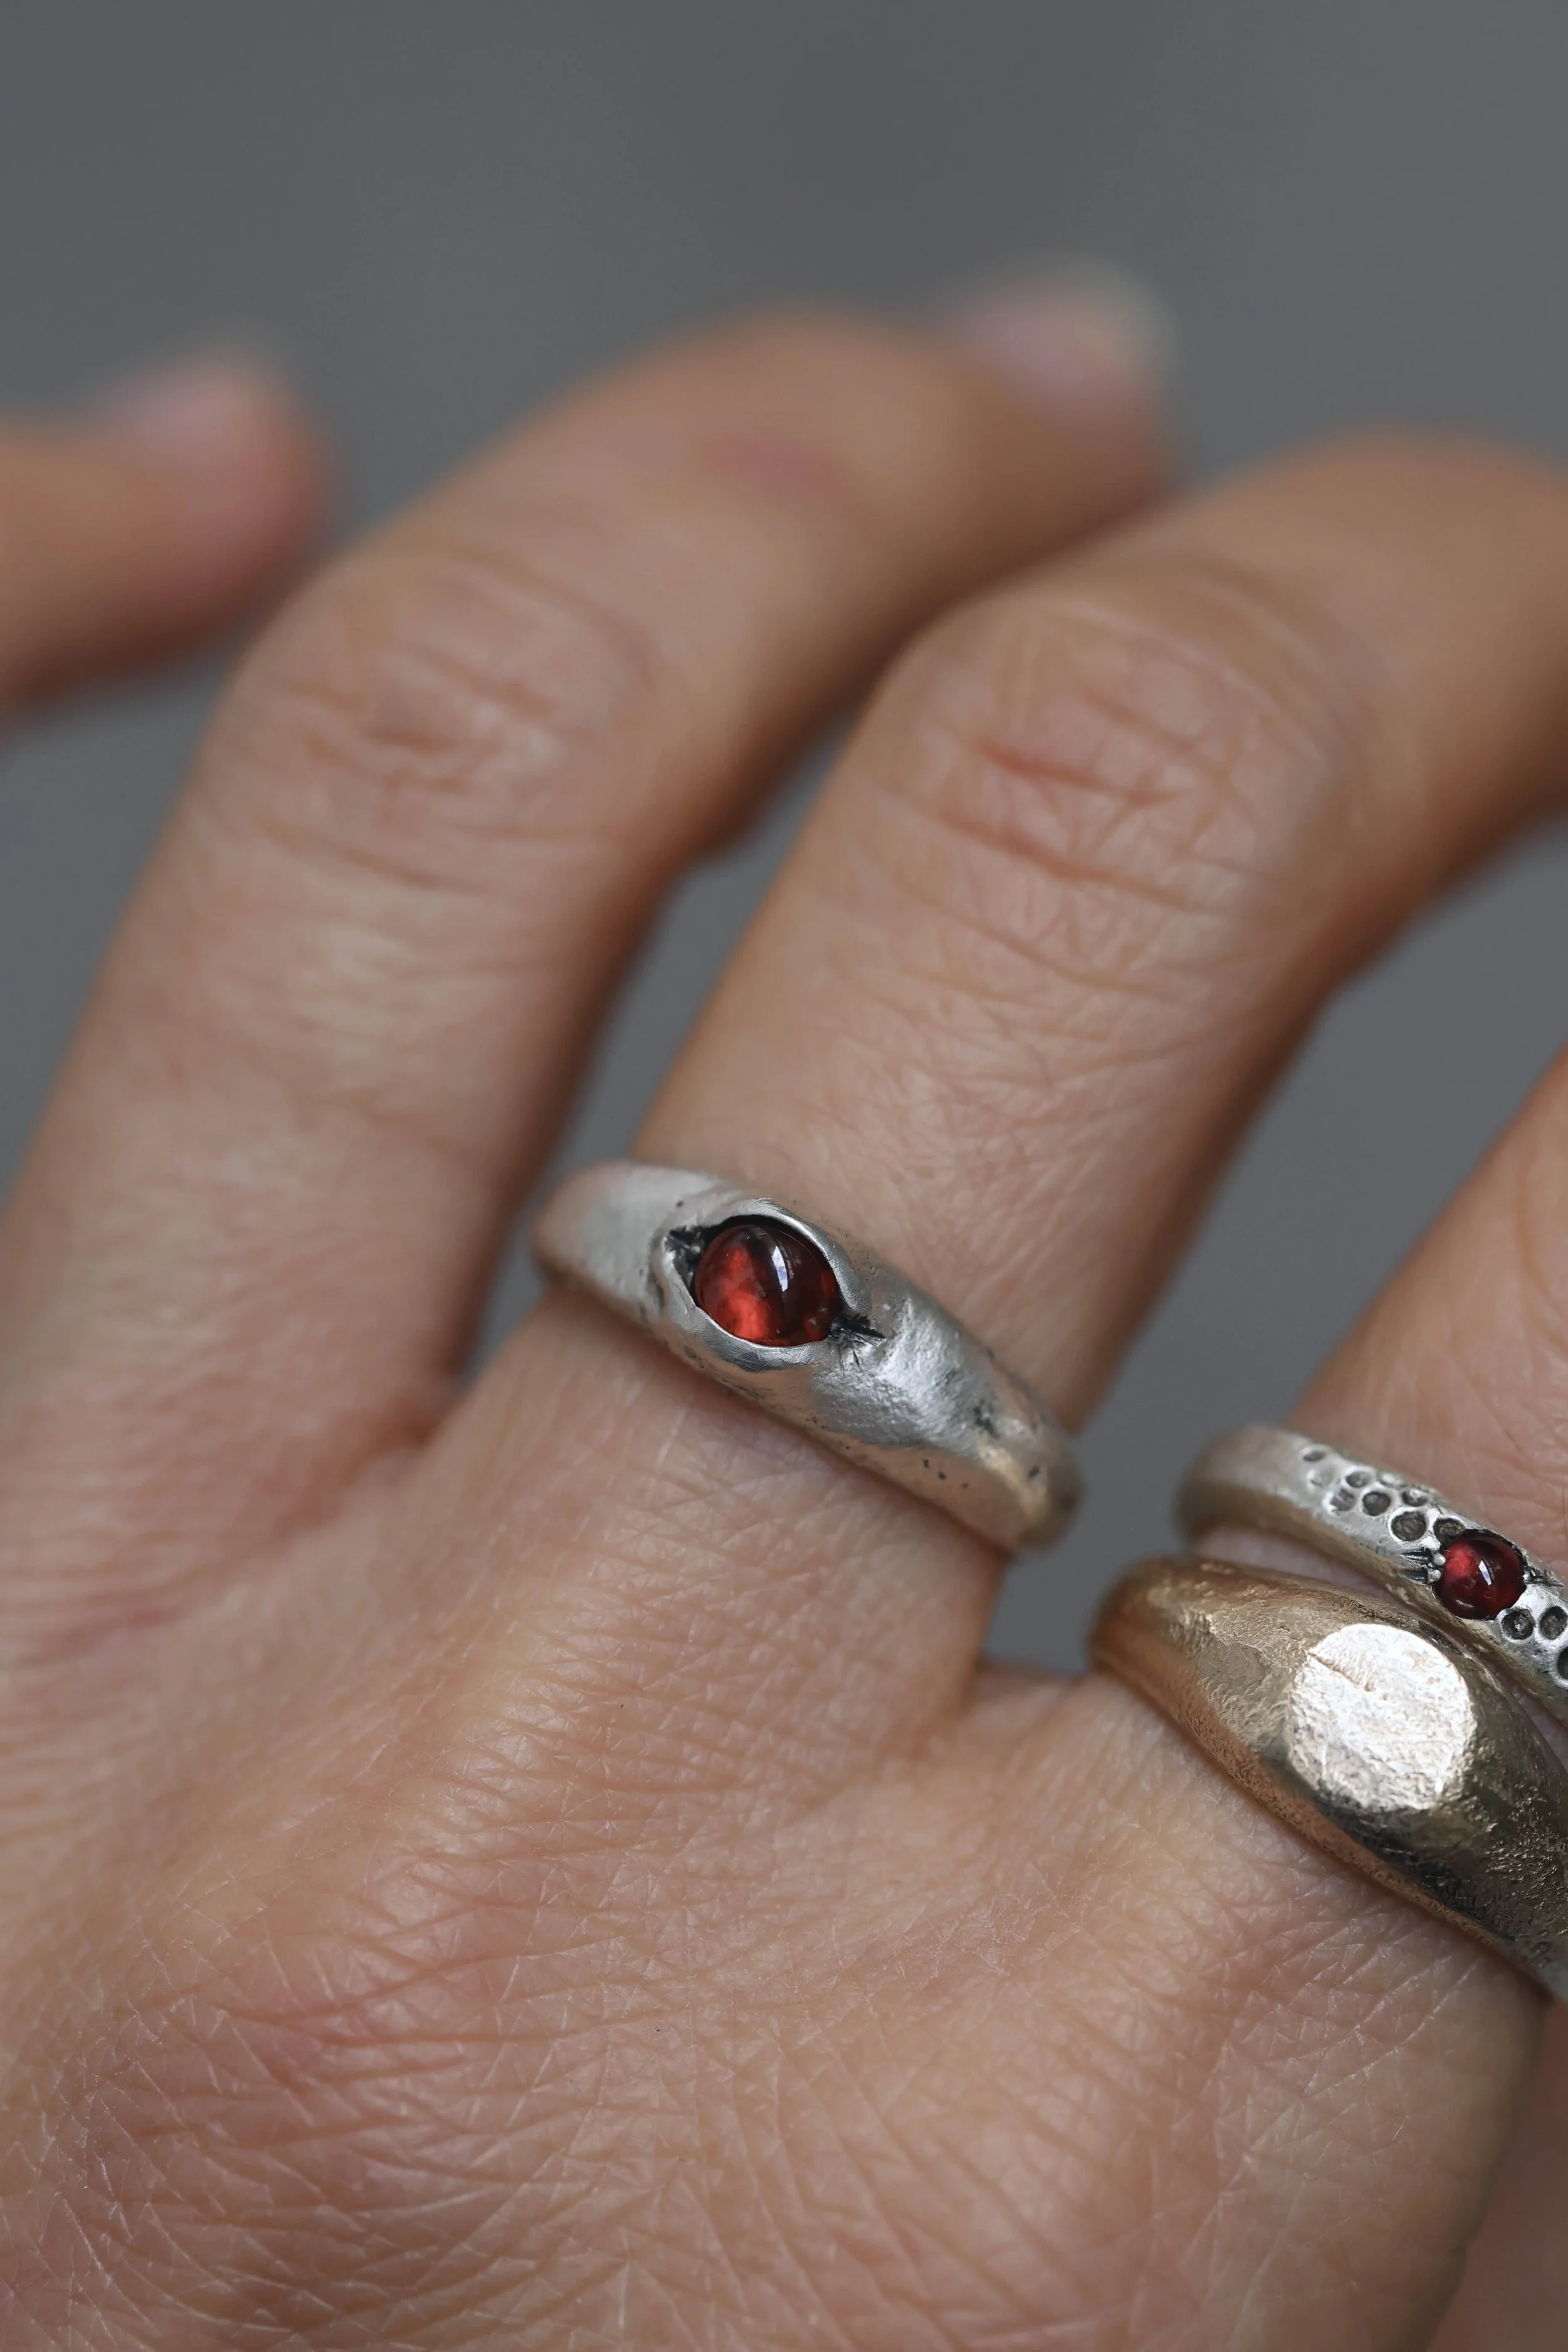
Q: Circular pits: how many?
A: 12